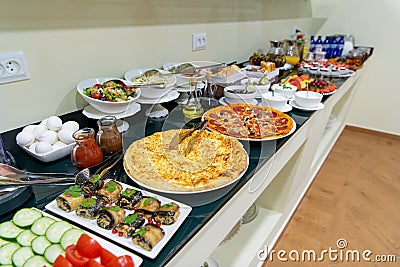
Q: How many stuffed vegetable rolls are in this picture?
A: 10